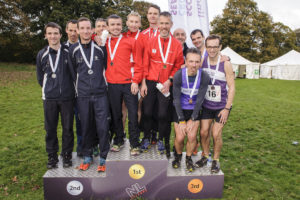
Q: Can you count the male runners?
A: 12